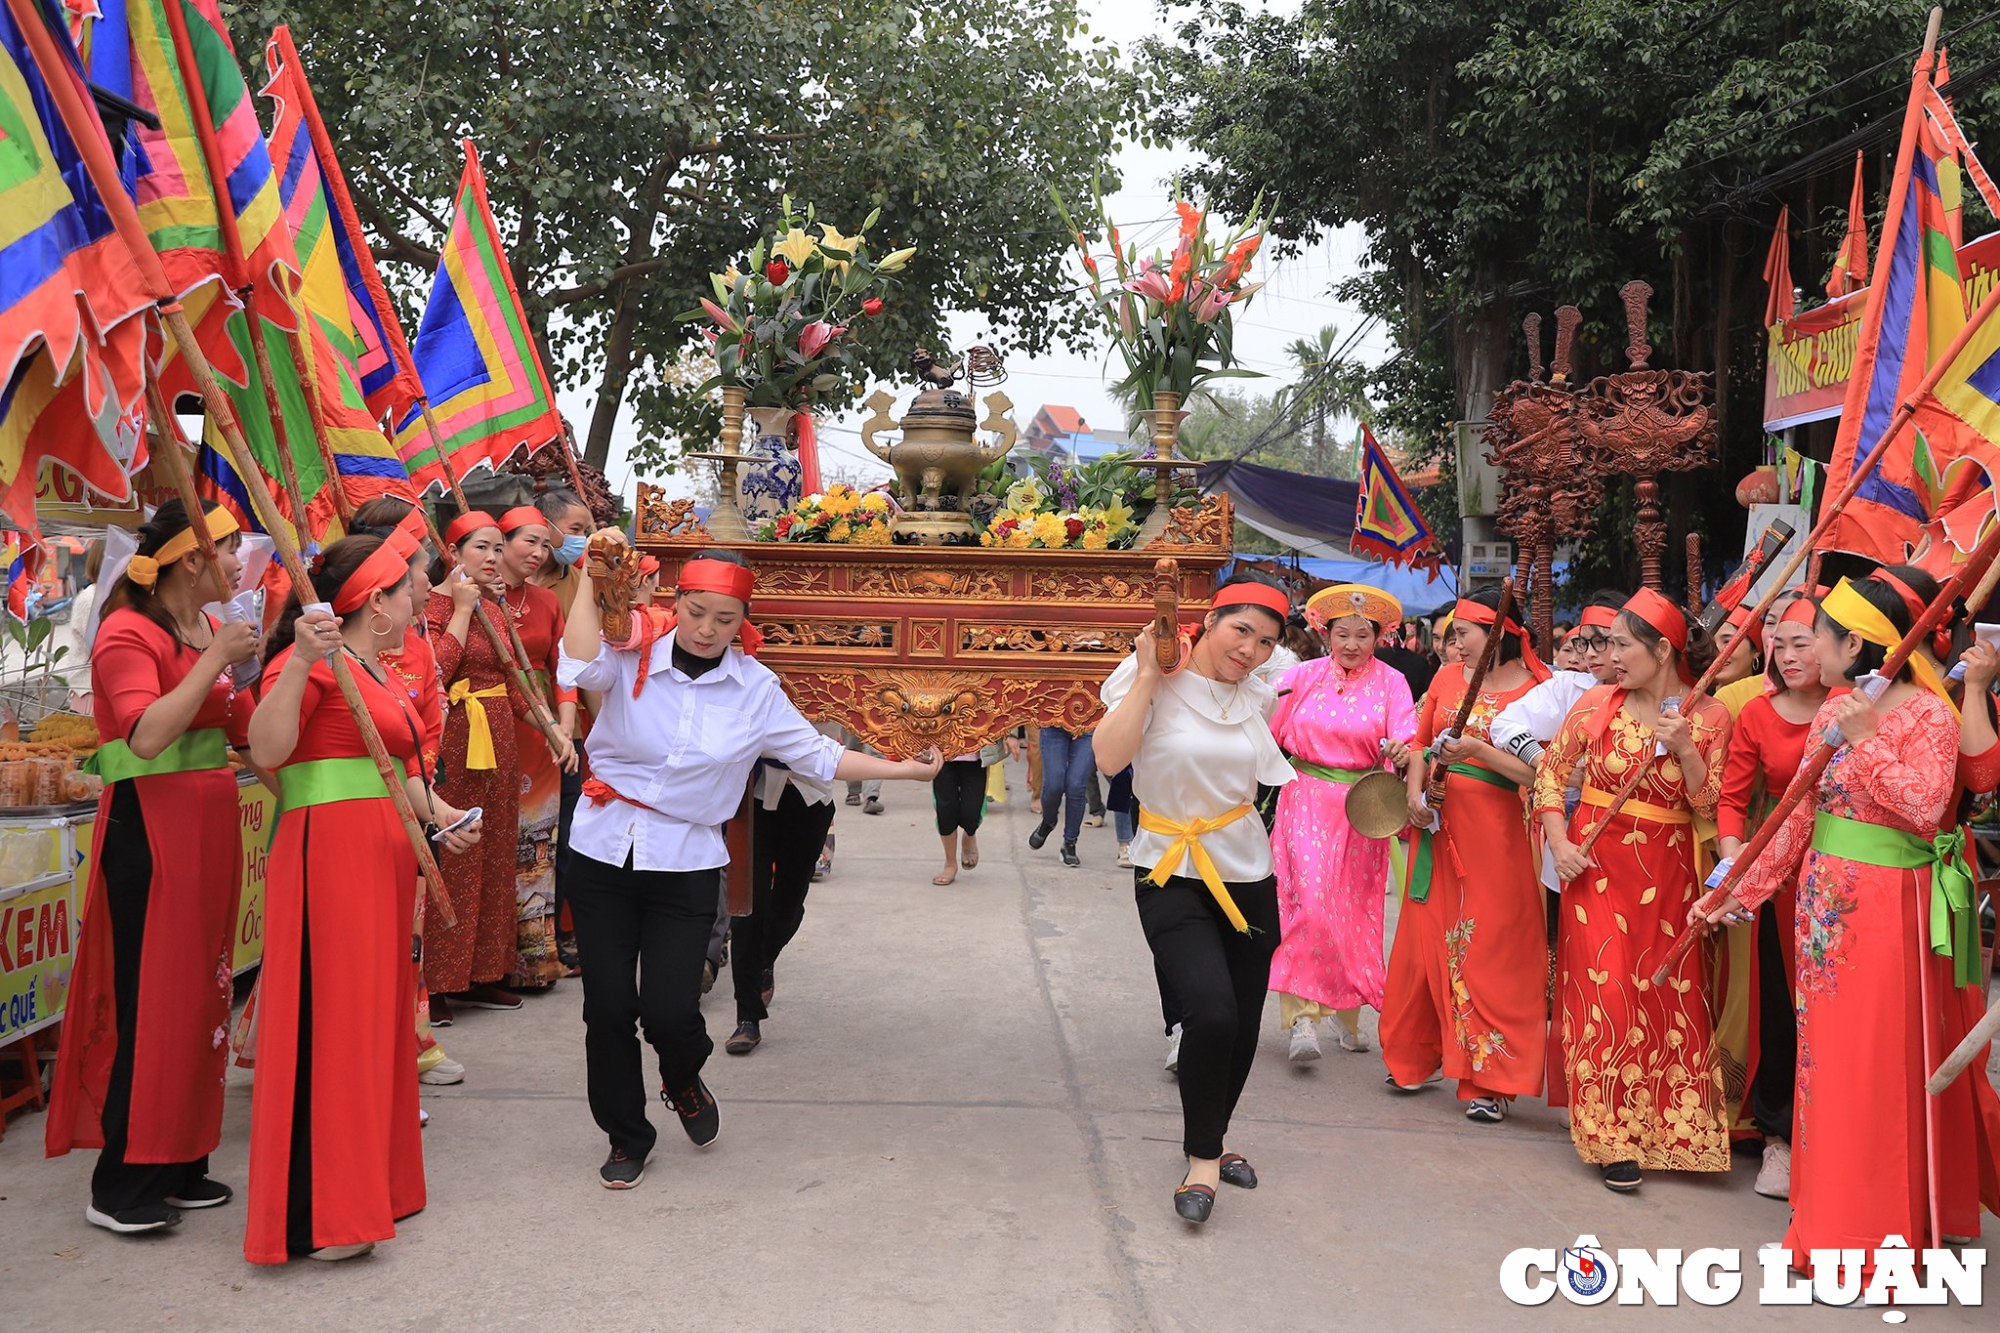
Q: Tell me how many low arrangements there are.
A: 2